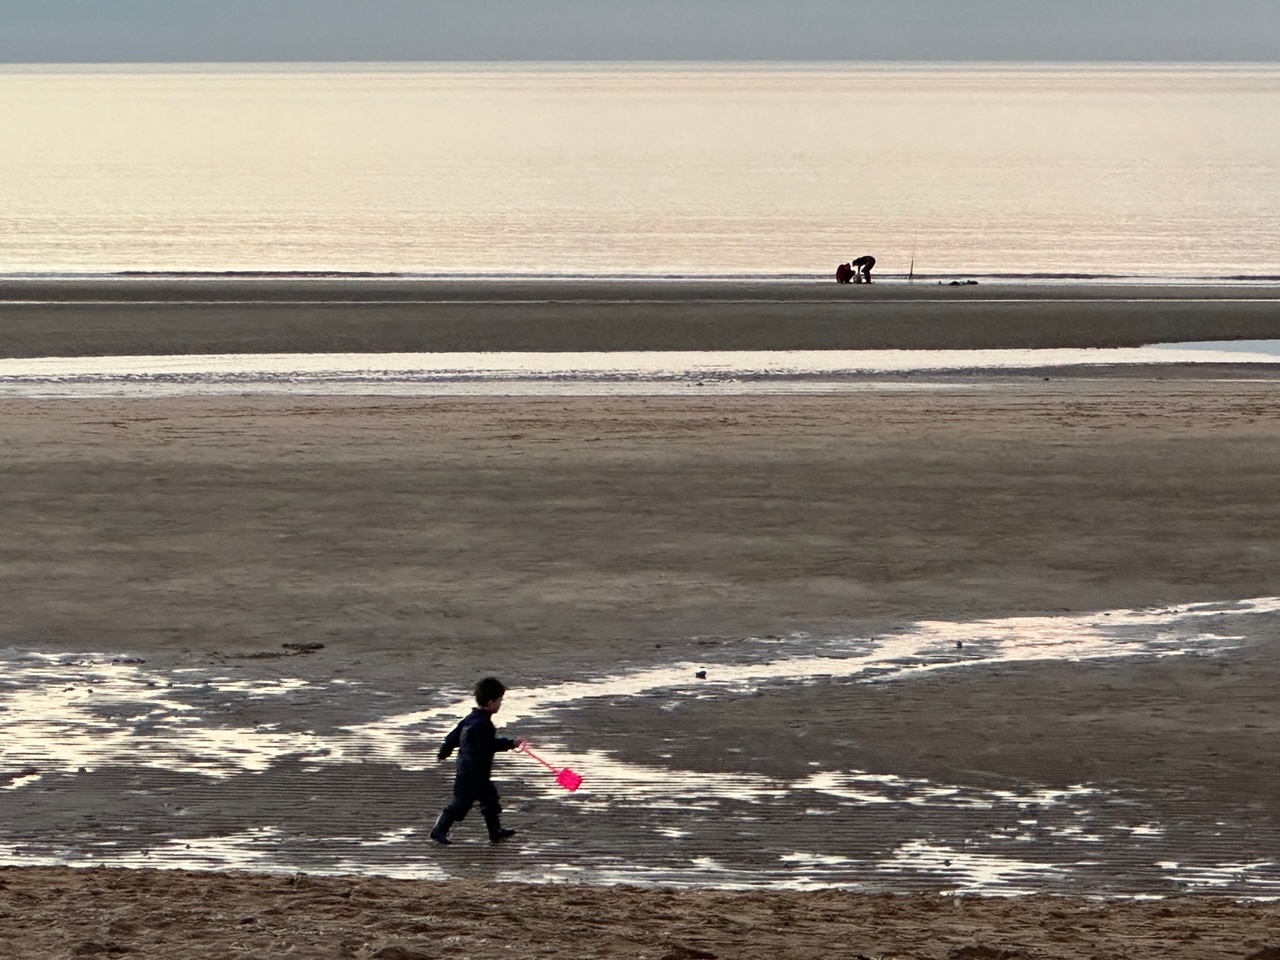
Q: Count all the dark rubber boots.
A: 2